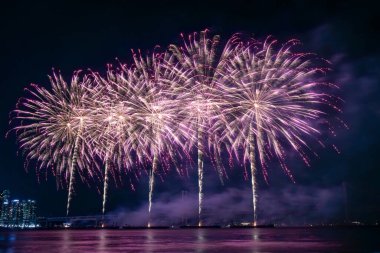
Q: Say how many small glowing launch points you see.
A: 5